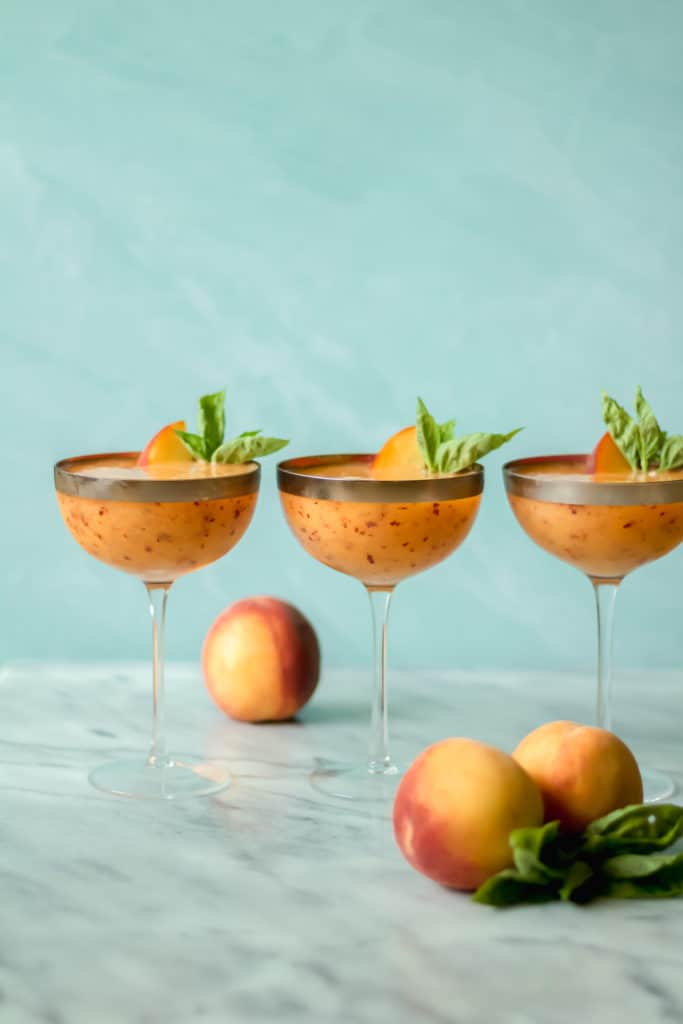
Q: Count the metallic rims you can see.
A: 3